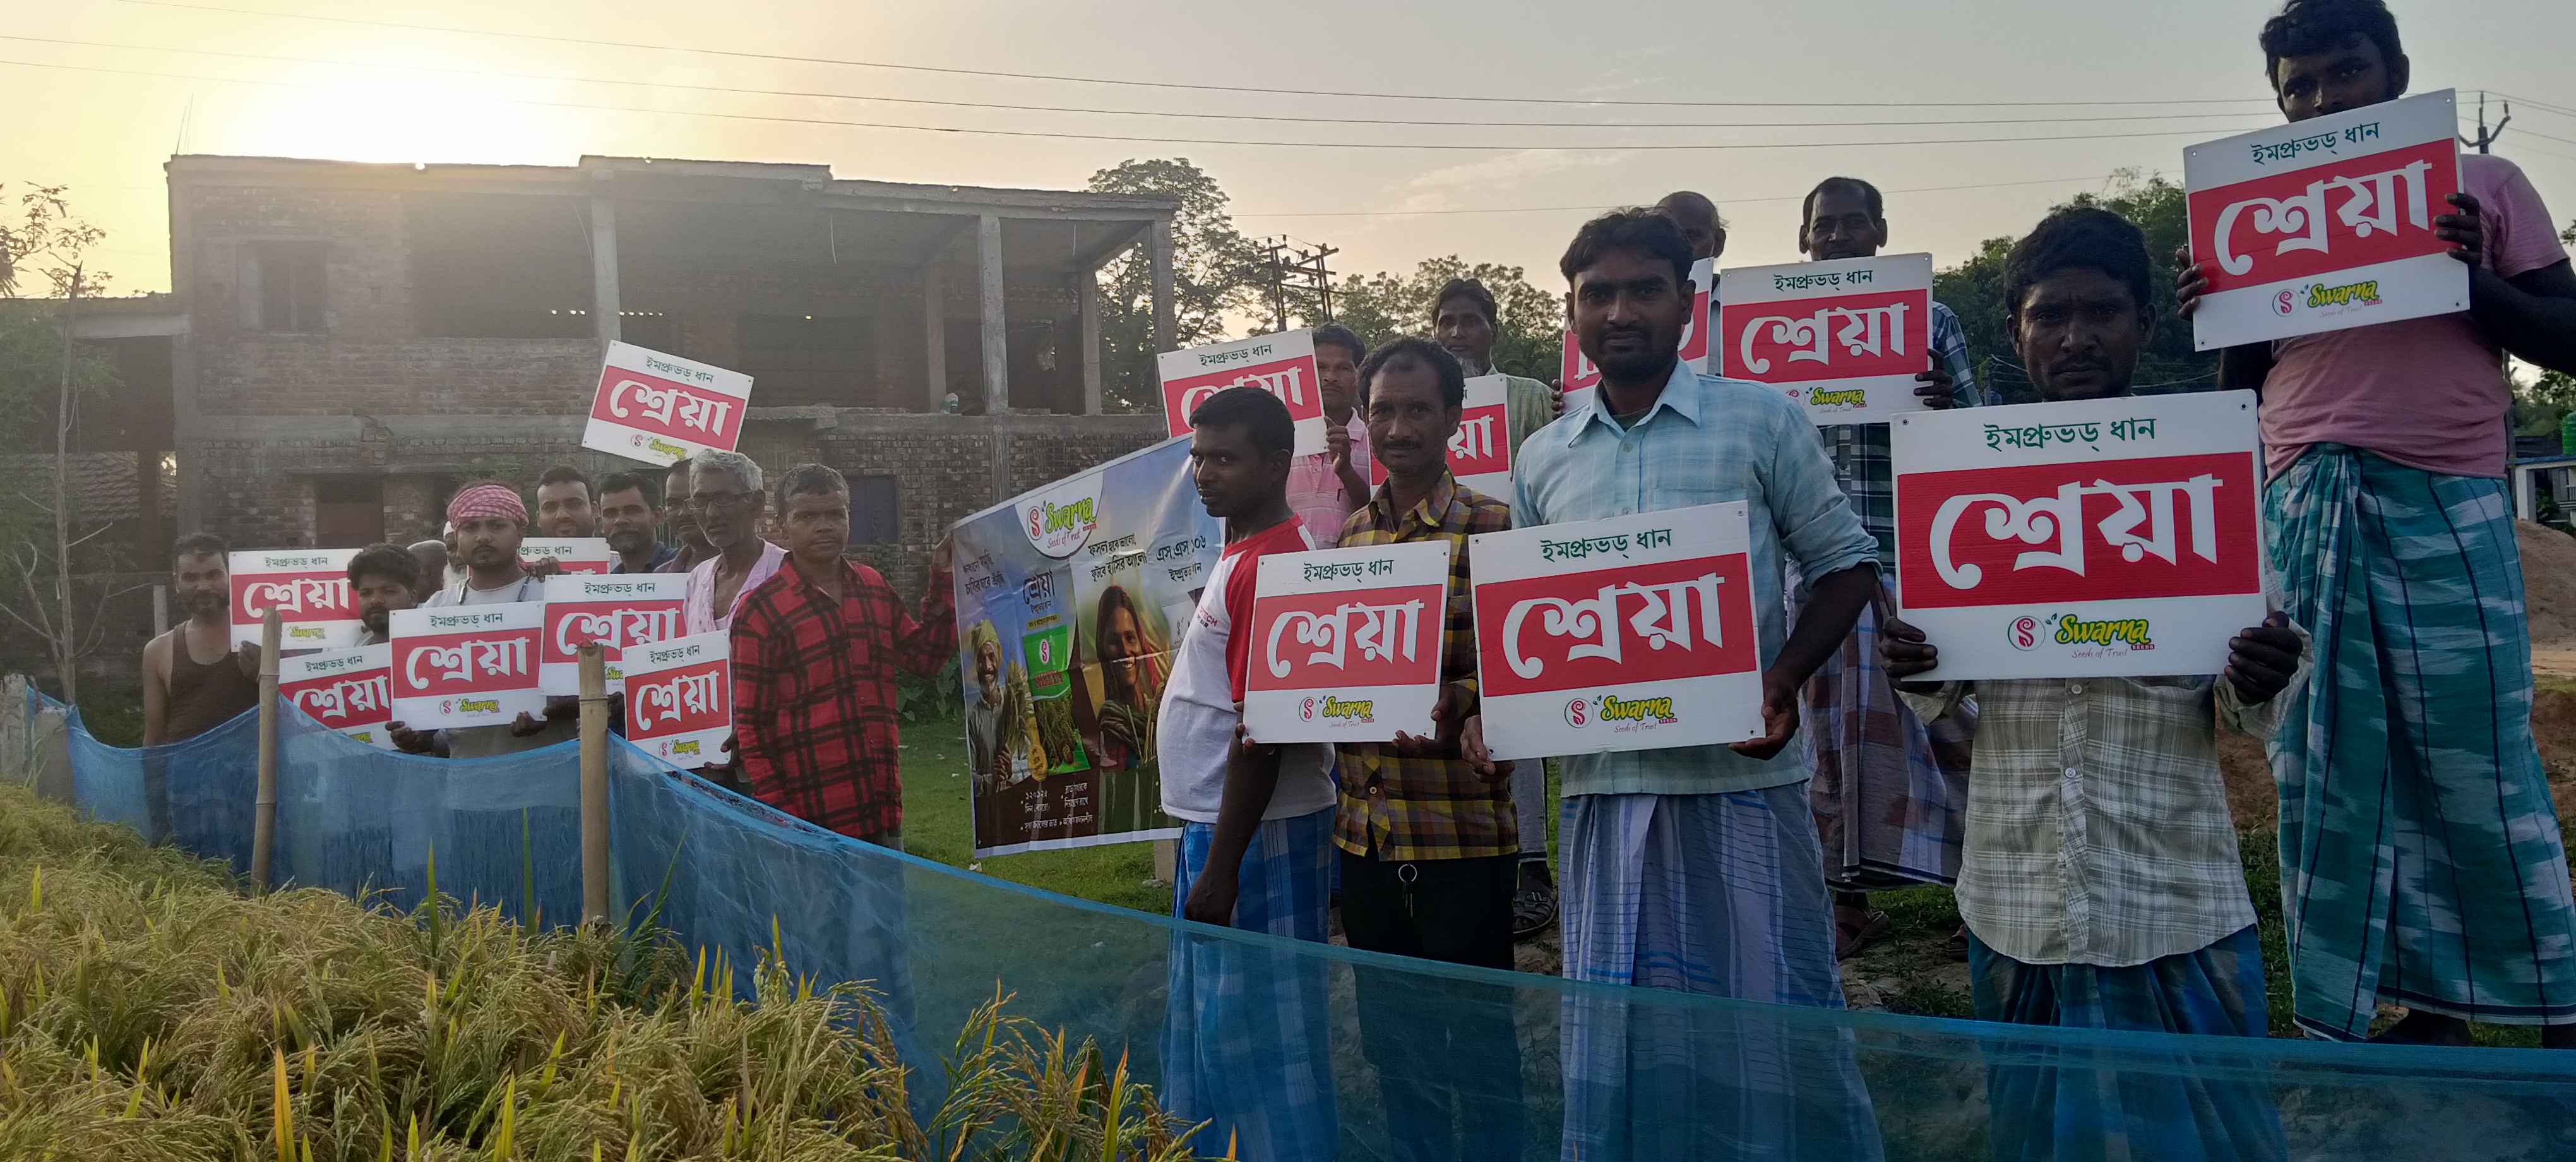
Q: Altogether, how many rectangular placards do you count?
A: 15